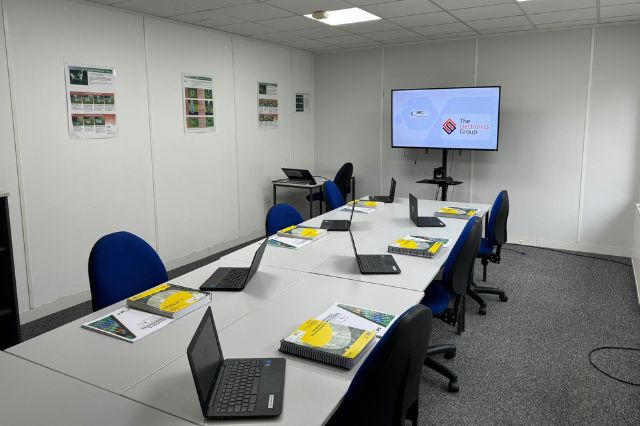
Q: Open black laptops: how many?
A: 7